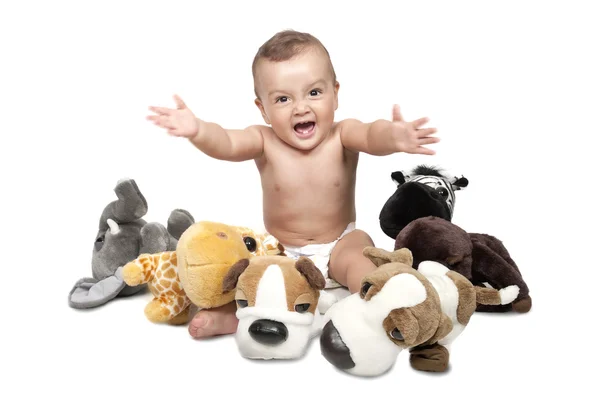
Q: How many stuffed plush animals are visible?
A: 6